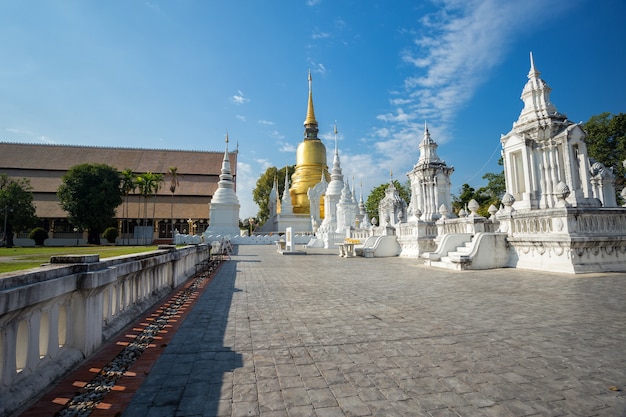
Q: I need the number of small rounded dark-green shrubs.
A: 2